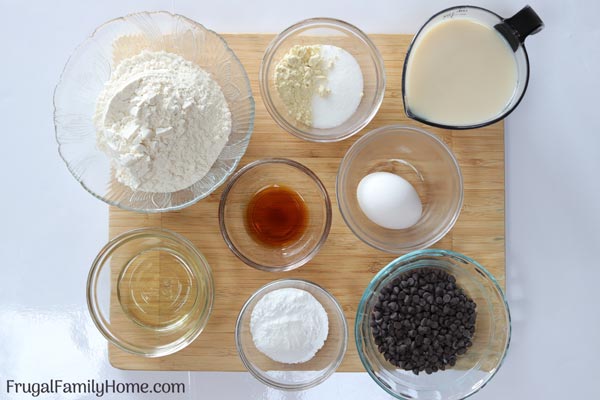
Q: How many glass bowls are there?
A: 7